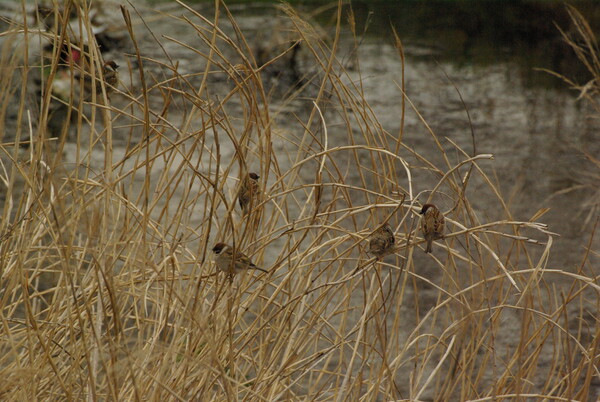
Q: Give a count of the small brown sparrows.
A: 5